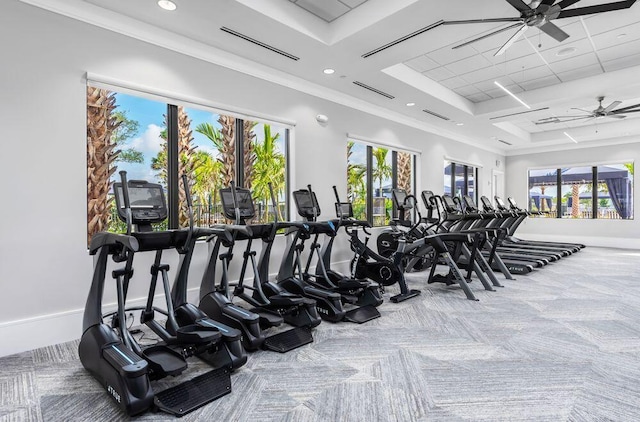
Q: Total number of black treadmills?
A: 5